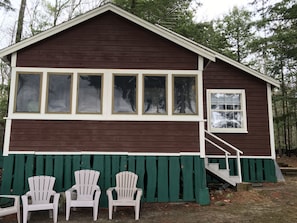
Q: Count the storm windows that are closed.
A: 6